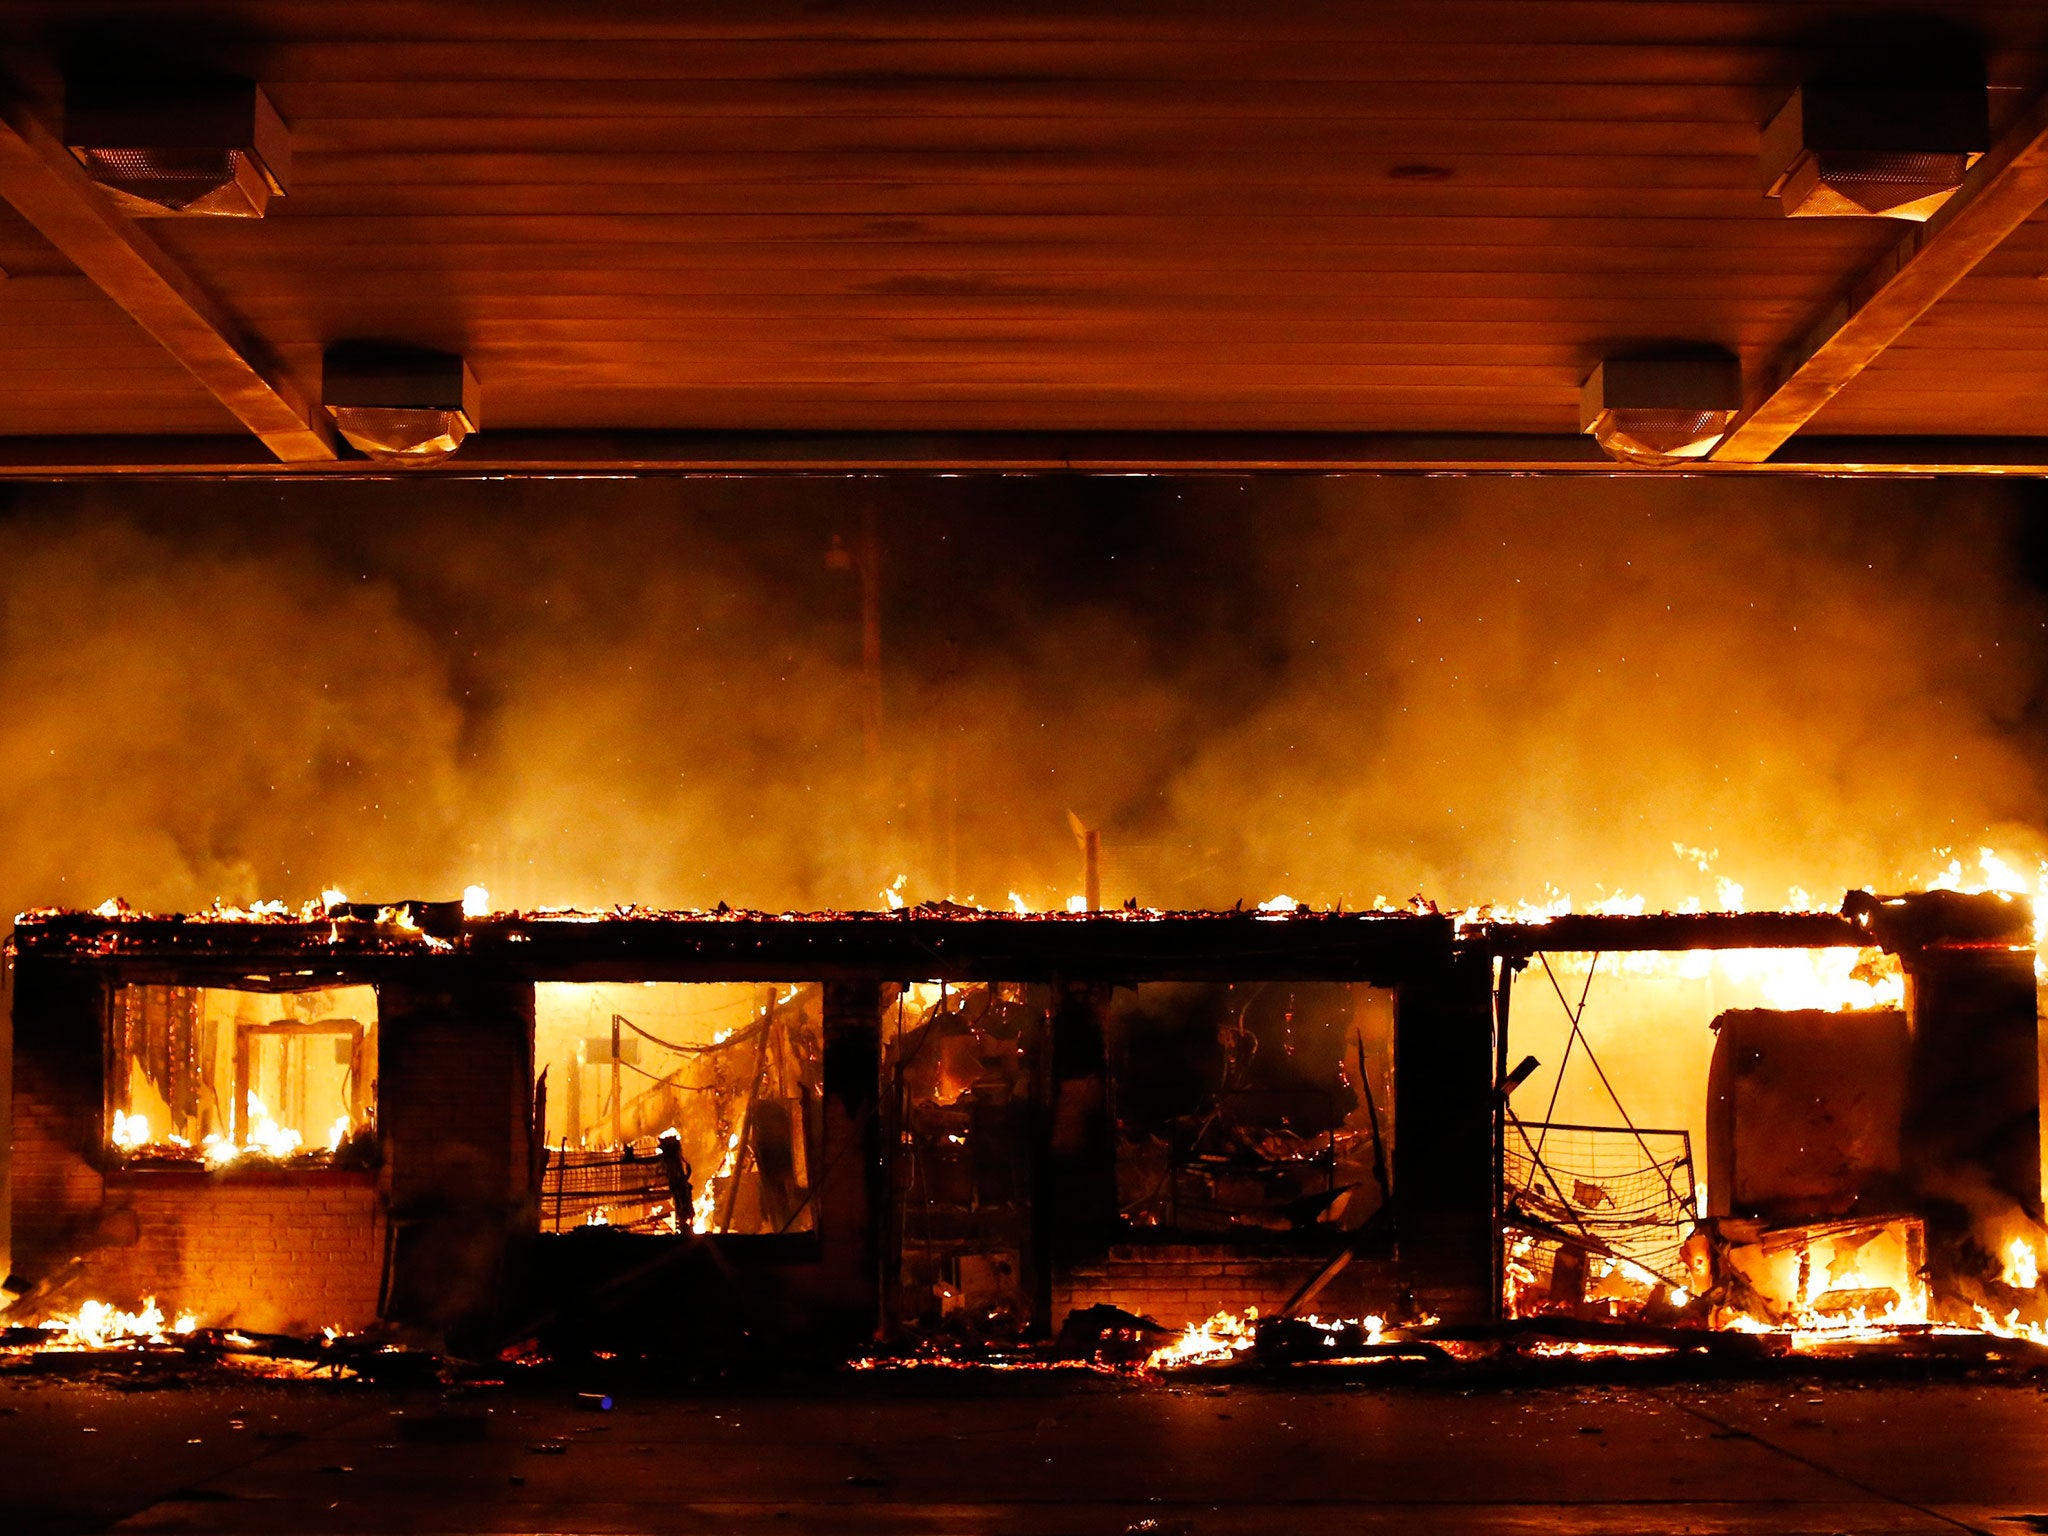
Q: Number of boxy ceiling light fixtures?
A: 4